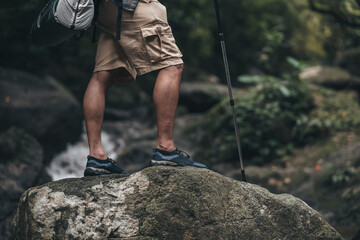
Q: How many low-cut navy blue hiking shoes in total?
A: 2